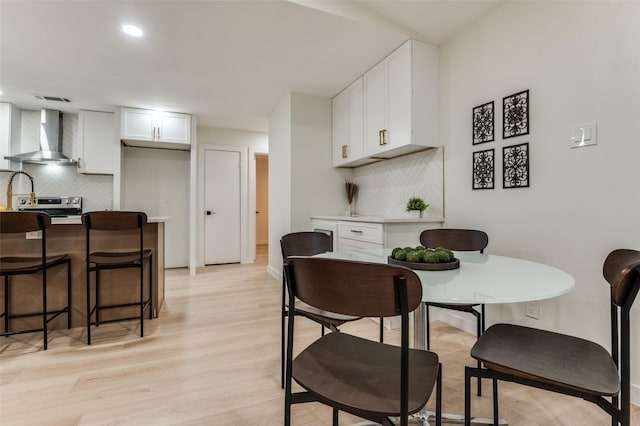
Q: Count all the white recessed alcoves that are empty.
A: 1